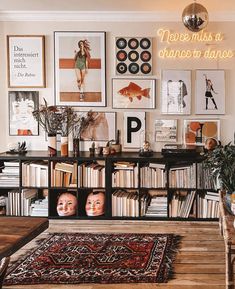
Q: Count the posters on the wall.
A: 11